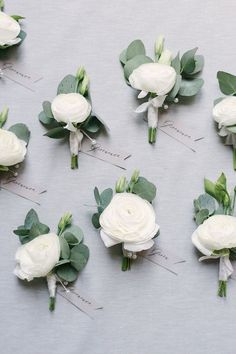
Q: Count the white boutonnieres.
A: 8